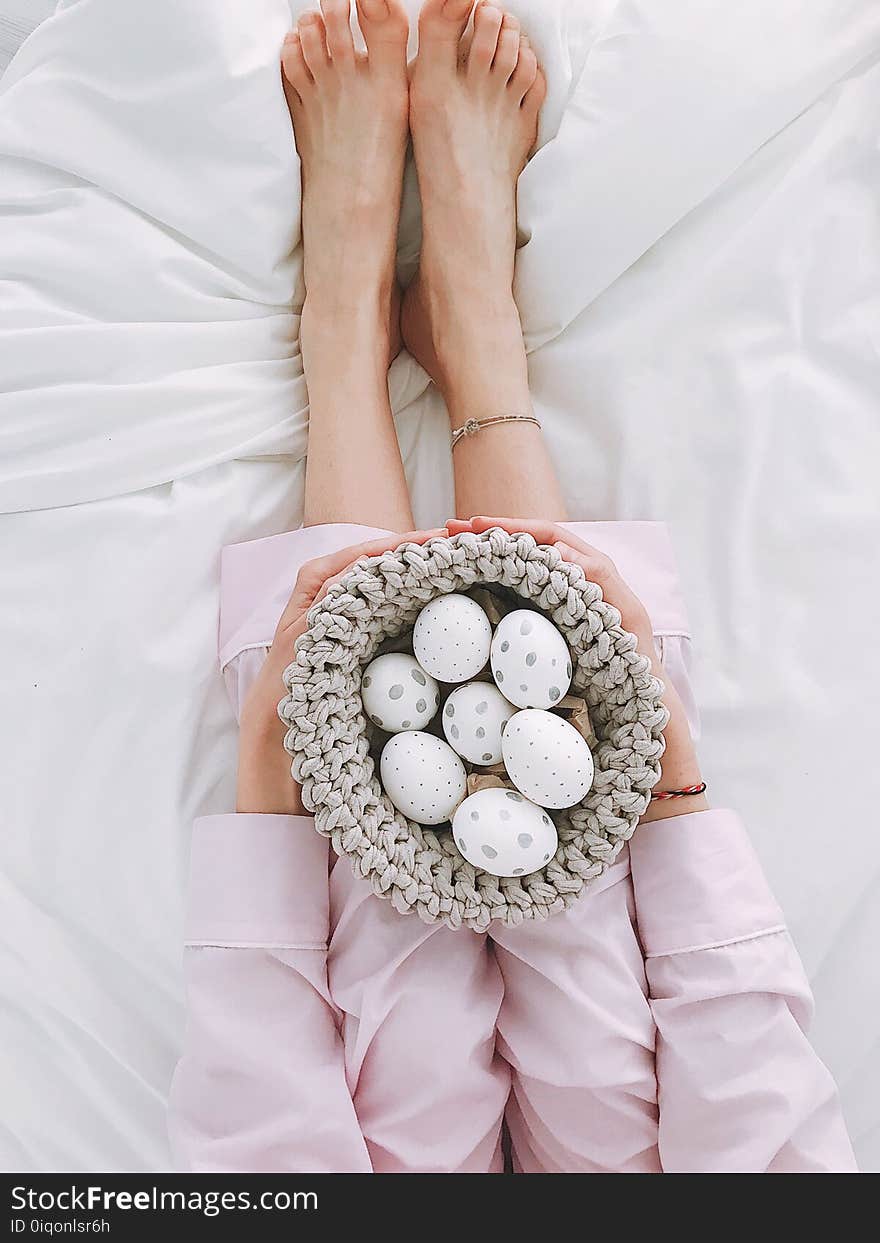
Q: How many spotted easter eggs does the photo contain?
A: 7